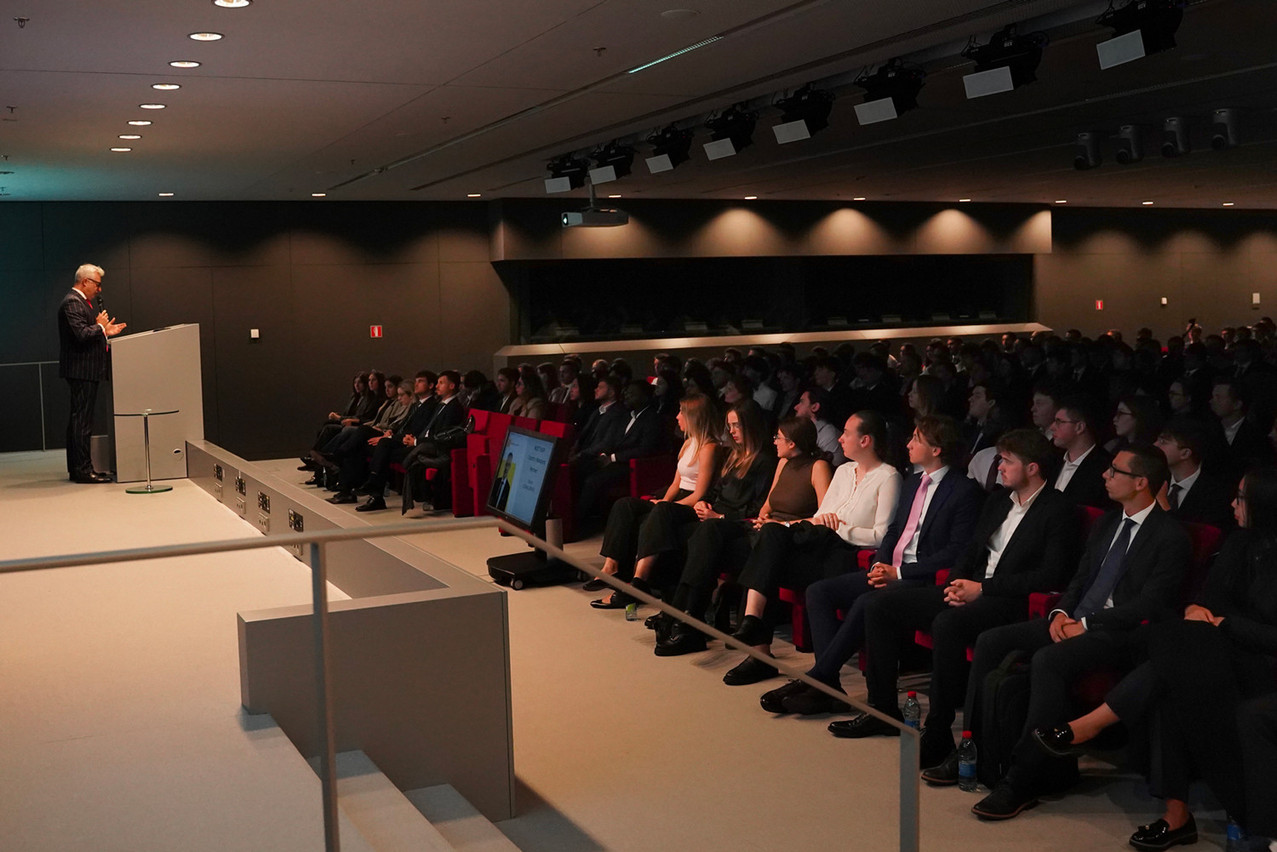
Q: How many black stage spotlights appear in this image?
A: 8